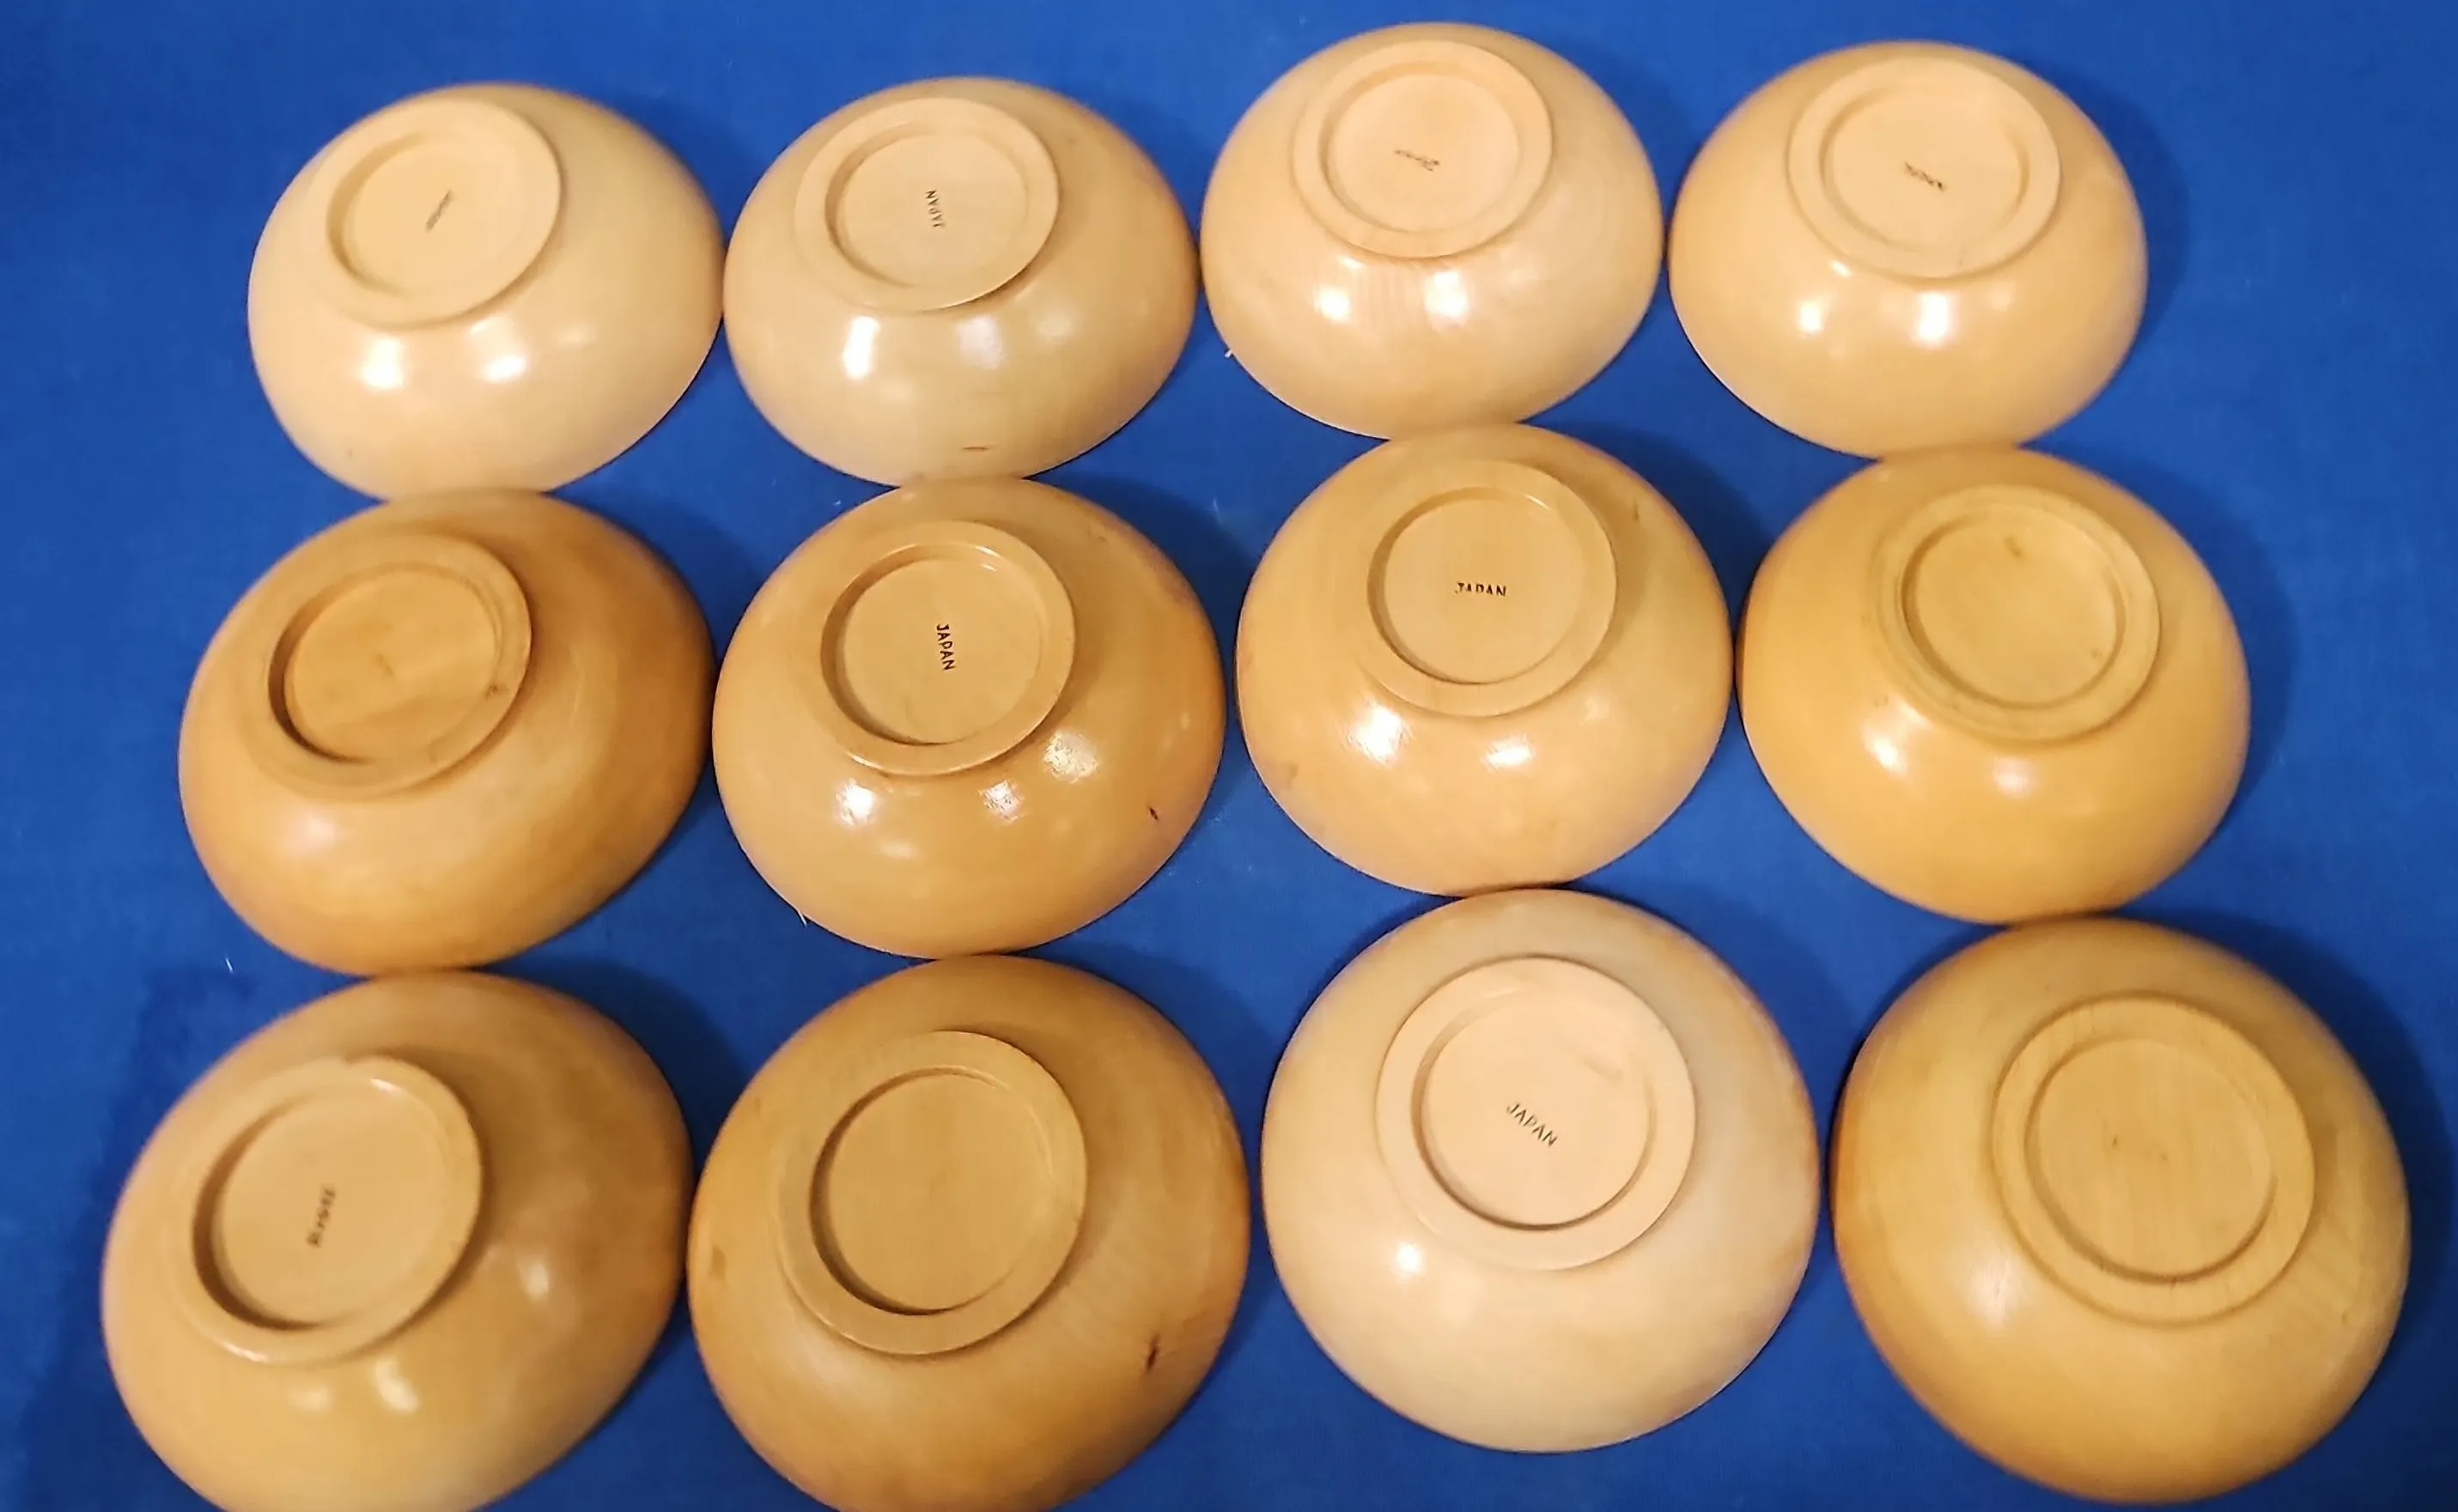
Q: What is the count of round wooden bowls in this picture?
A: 12